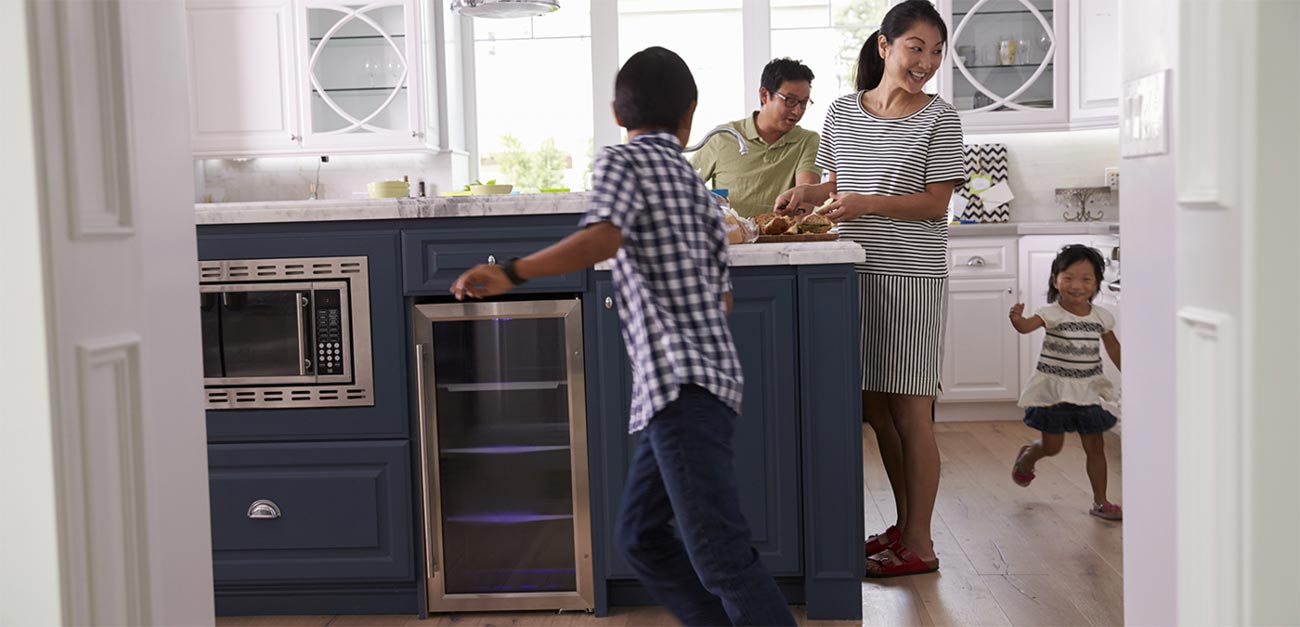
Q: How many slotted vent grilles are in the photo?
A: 2